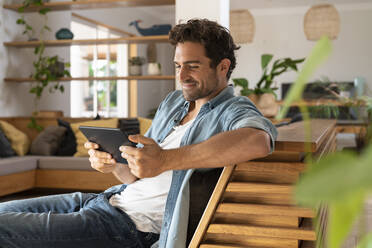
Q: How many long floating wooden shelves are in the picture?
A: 3